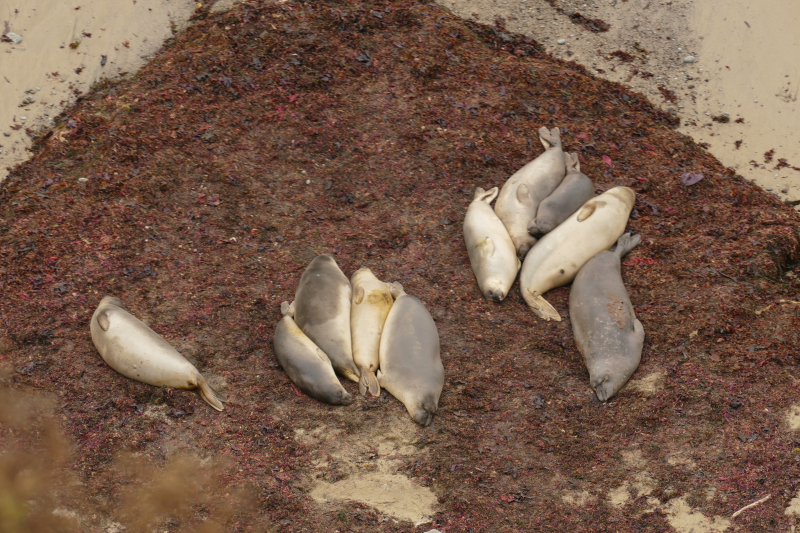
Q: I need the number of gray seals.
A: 5